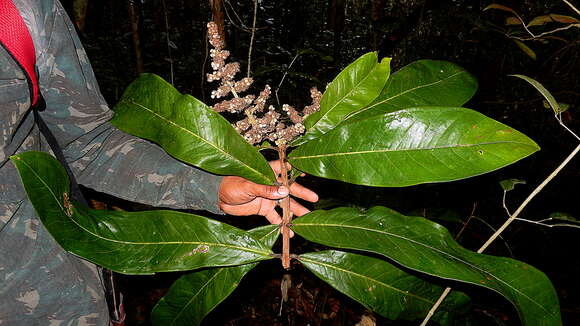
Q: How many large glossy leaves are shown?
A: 8